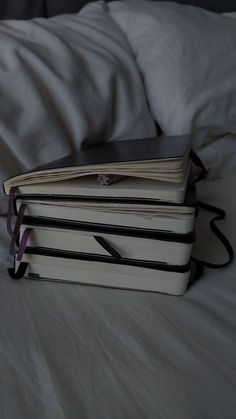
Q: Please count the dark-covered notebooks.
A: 4